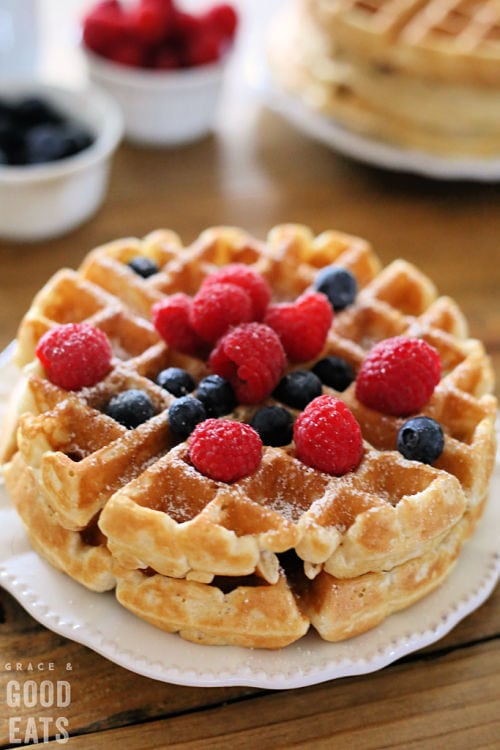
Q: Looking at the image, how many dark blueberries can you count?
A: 10